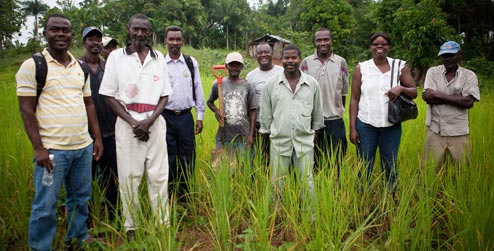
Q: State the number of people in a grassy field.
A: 11